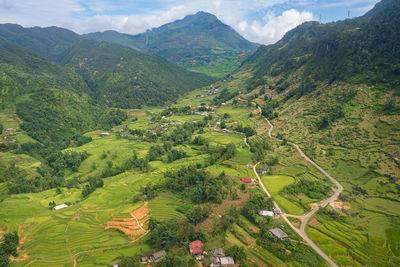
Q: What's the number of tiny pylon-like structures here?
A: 2